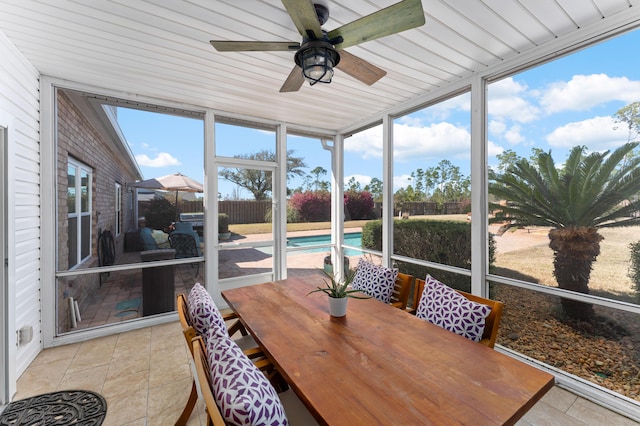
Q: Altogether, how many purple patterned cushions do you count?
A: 4